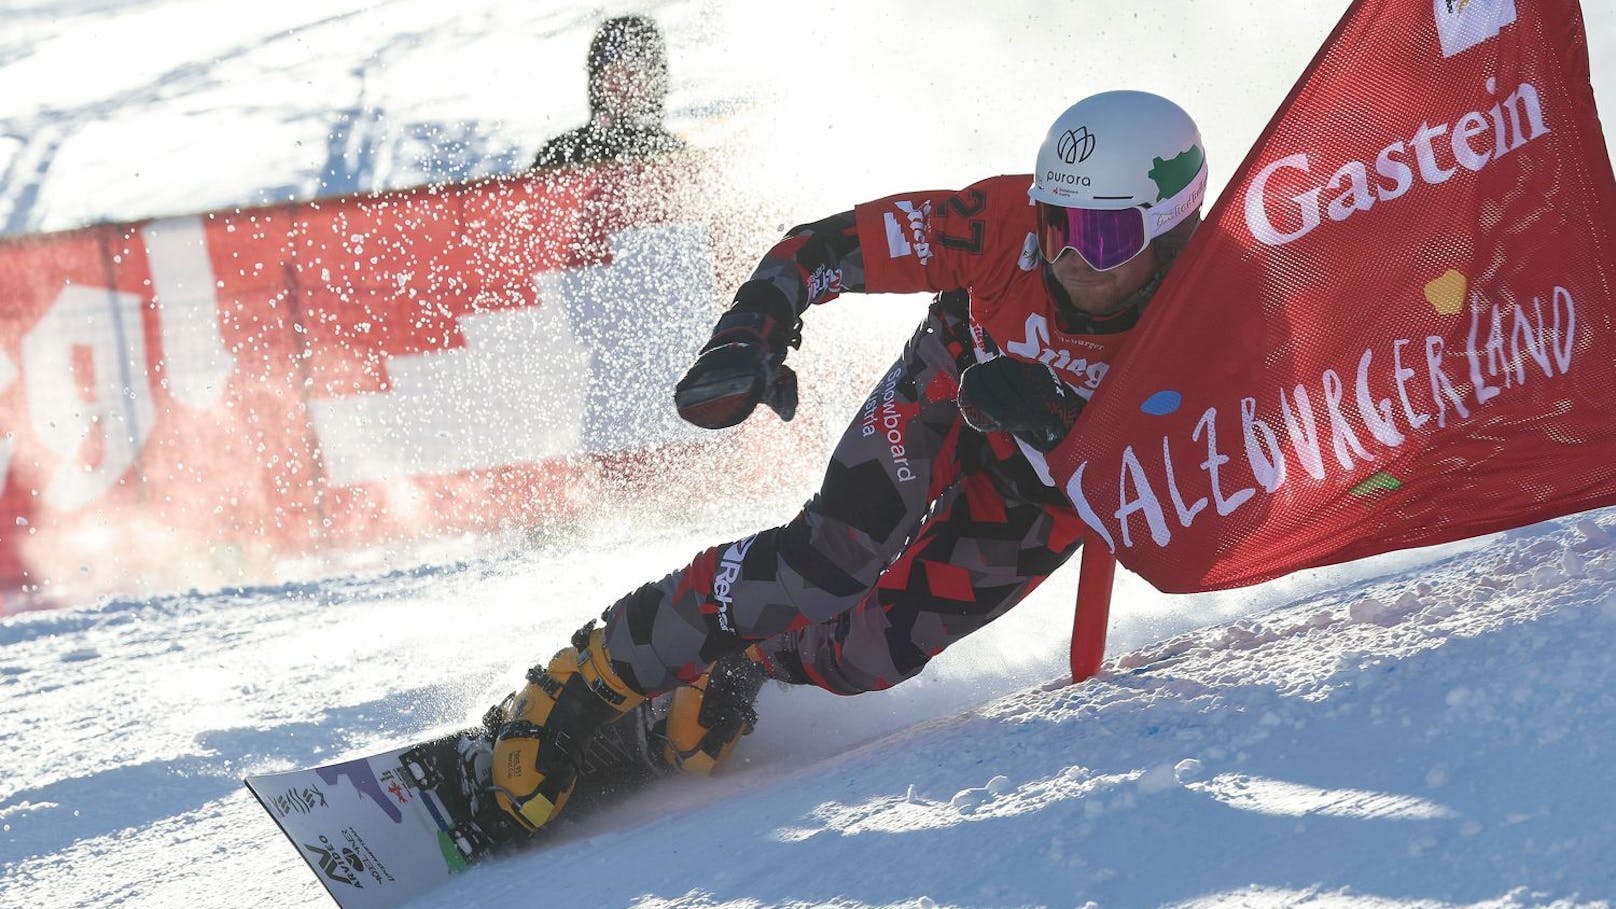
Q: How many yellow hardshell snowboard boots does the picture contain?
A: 2